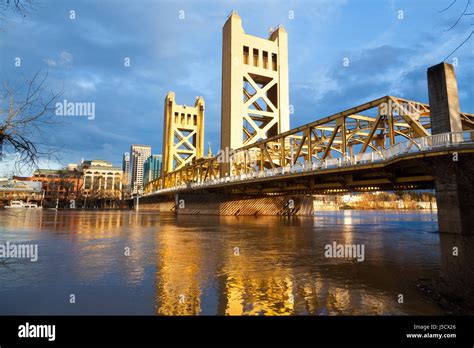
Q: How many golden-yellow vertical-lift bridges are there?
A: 1